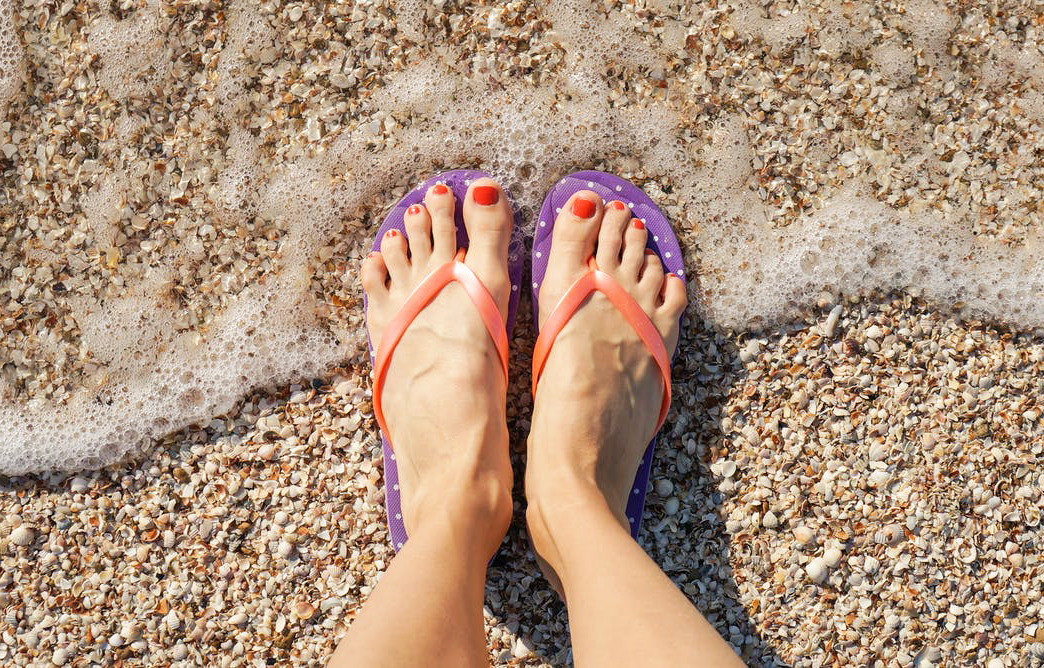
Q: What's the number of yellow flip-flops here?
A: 0